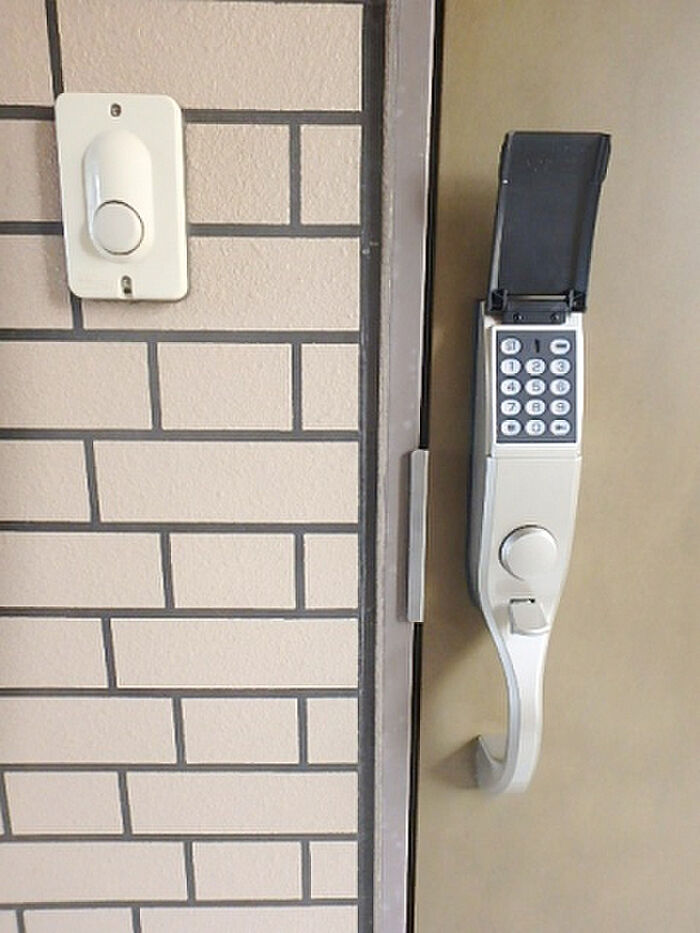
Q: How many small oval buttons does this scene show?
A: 14